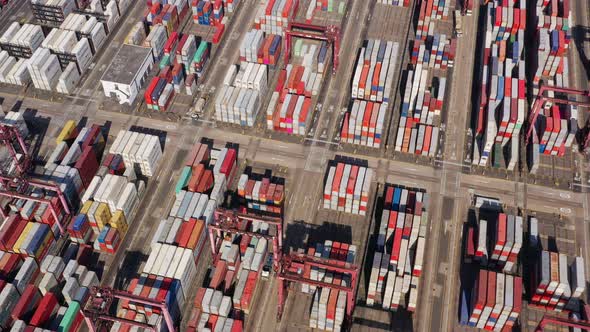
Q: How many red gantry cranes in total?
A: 8